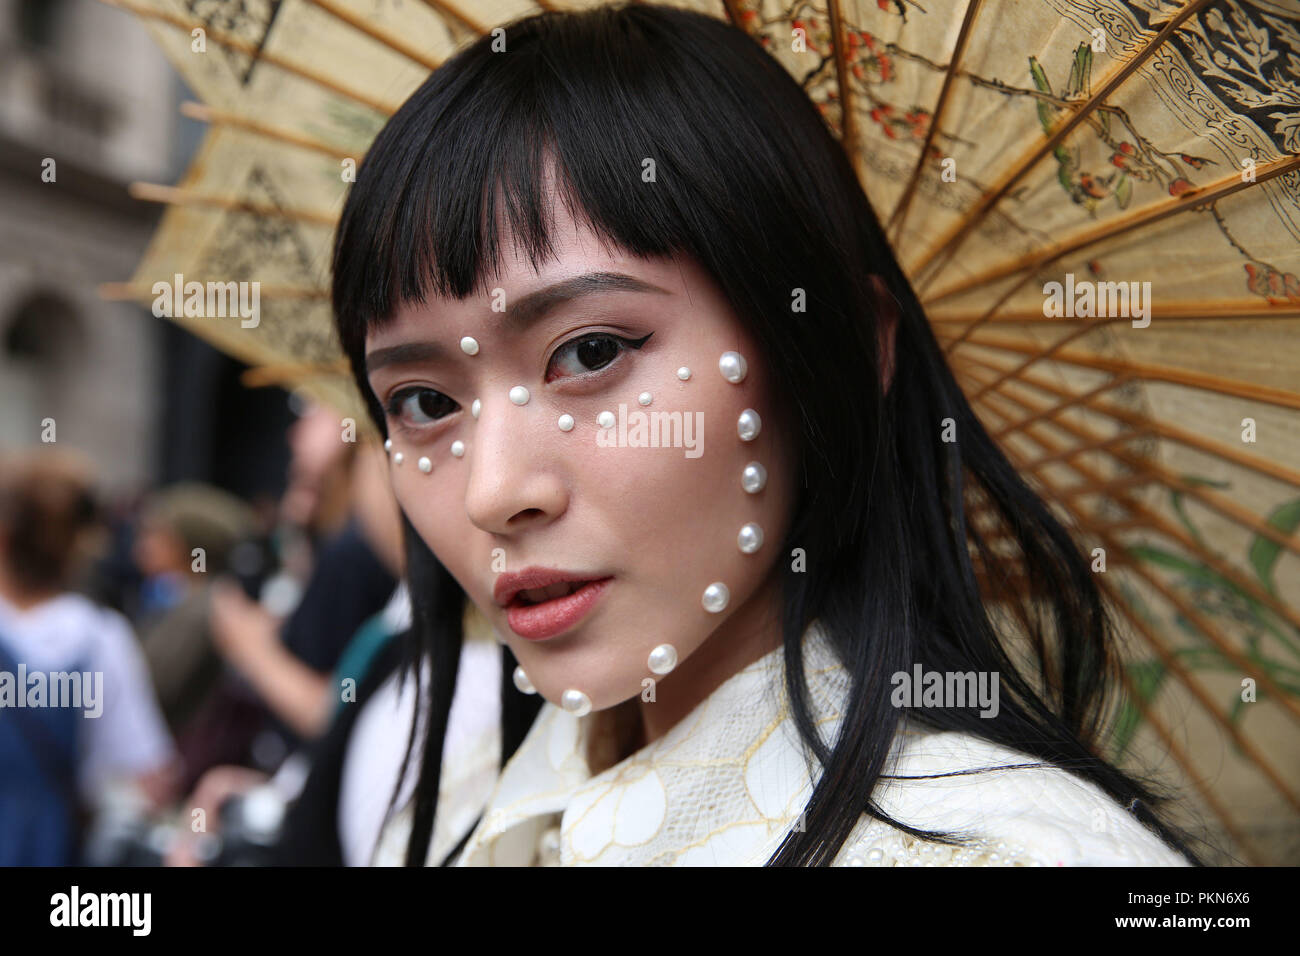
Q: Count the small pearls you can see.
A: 11